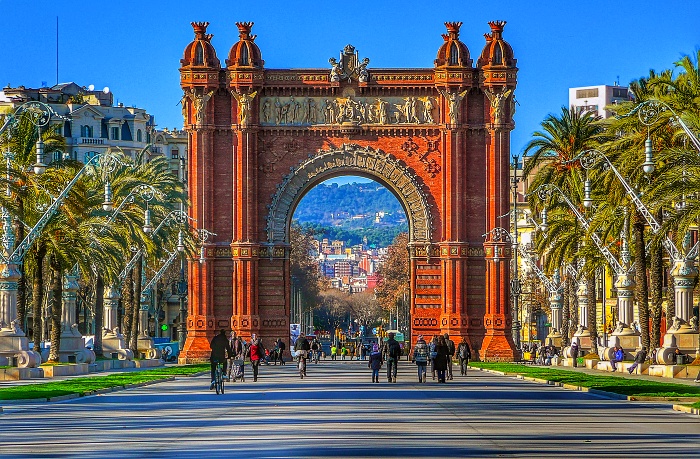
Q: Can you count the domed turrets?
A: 4